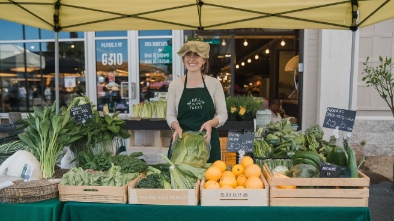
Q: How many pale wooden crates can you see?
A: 4